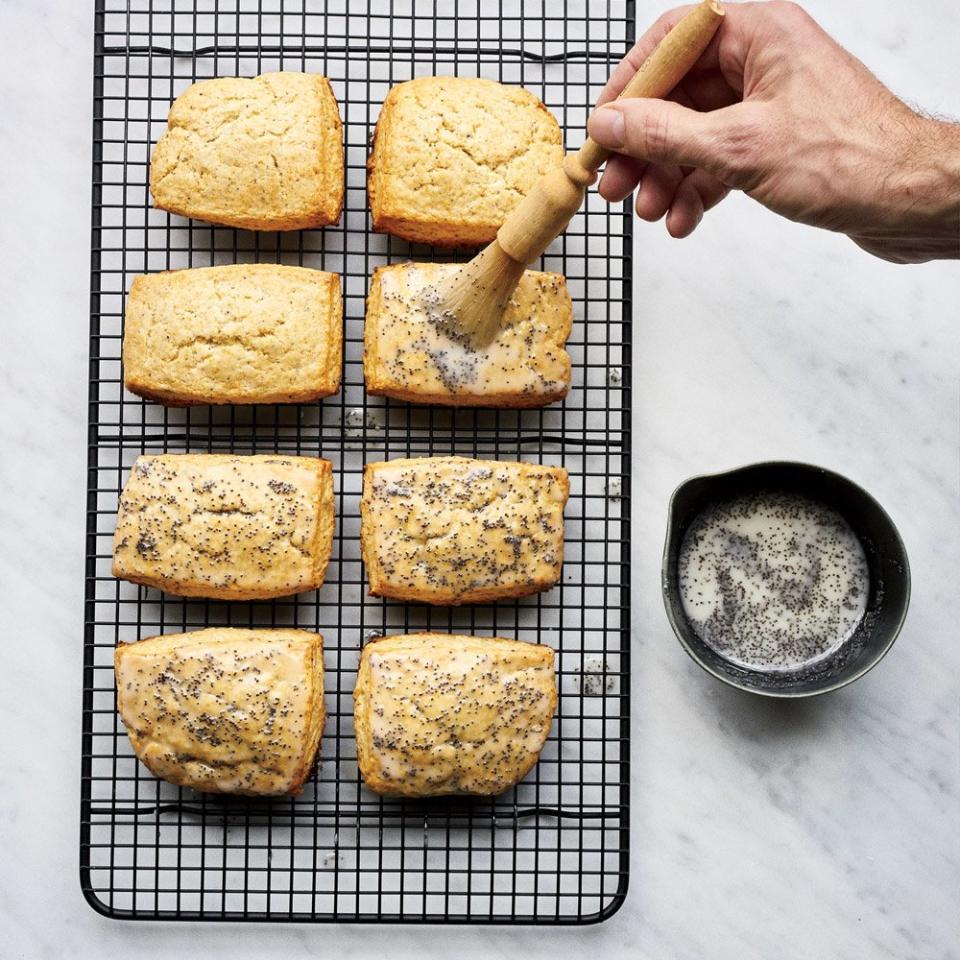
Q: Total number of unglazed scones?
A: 3